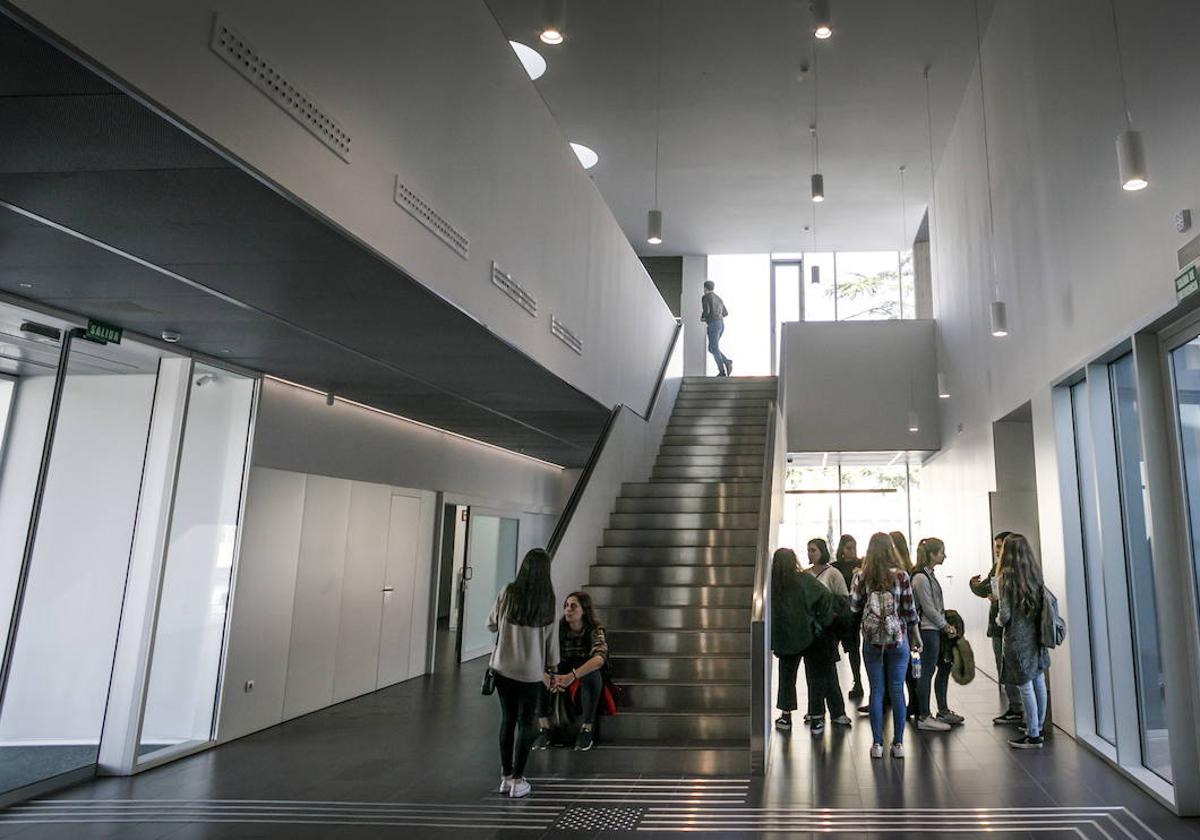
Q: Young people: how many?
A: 11